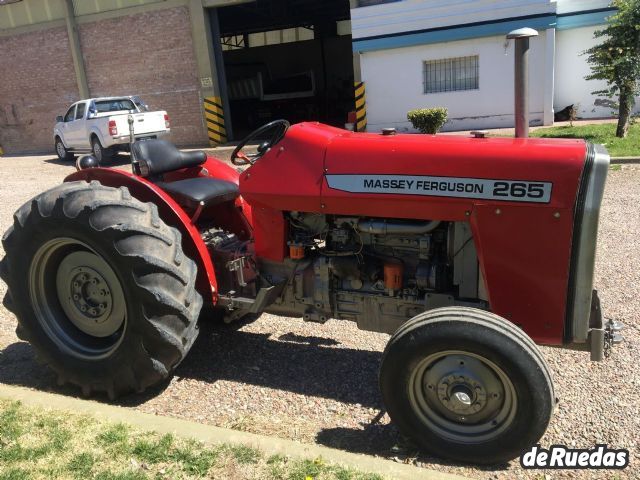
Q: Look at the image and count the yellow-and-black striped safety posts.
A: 2